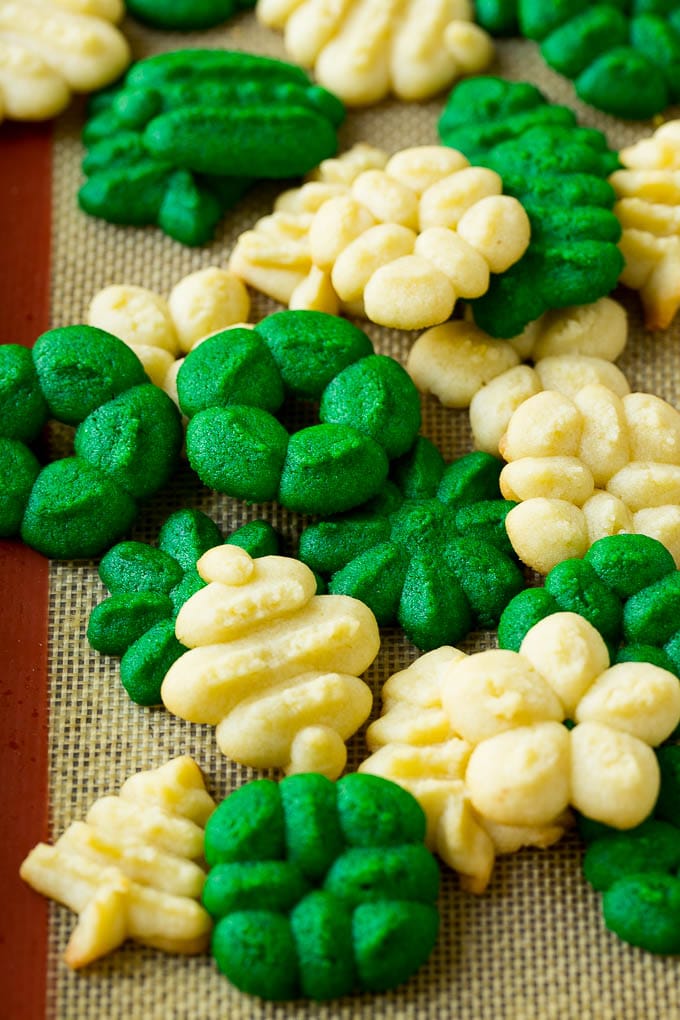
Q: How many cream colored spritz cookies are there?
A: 12